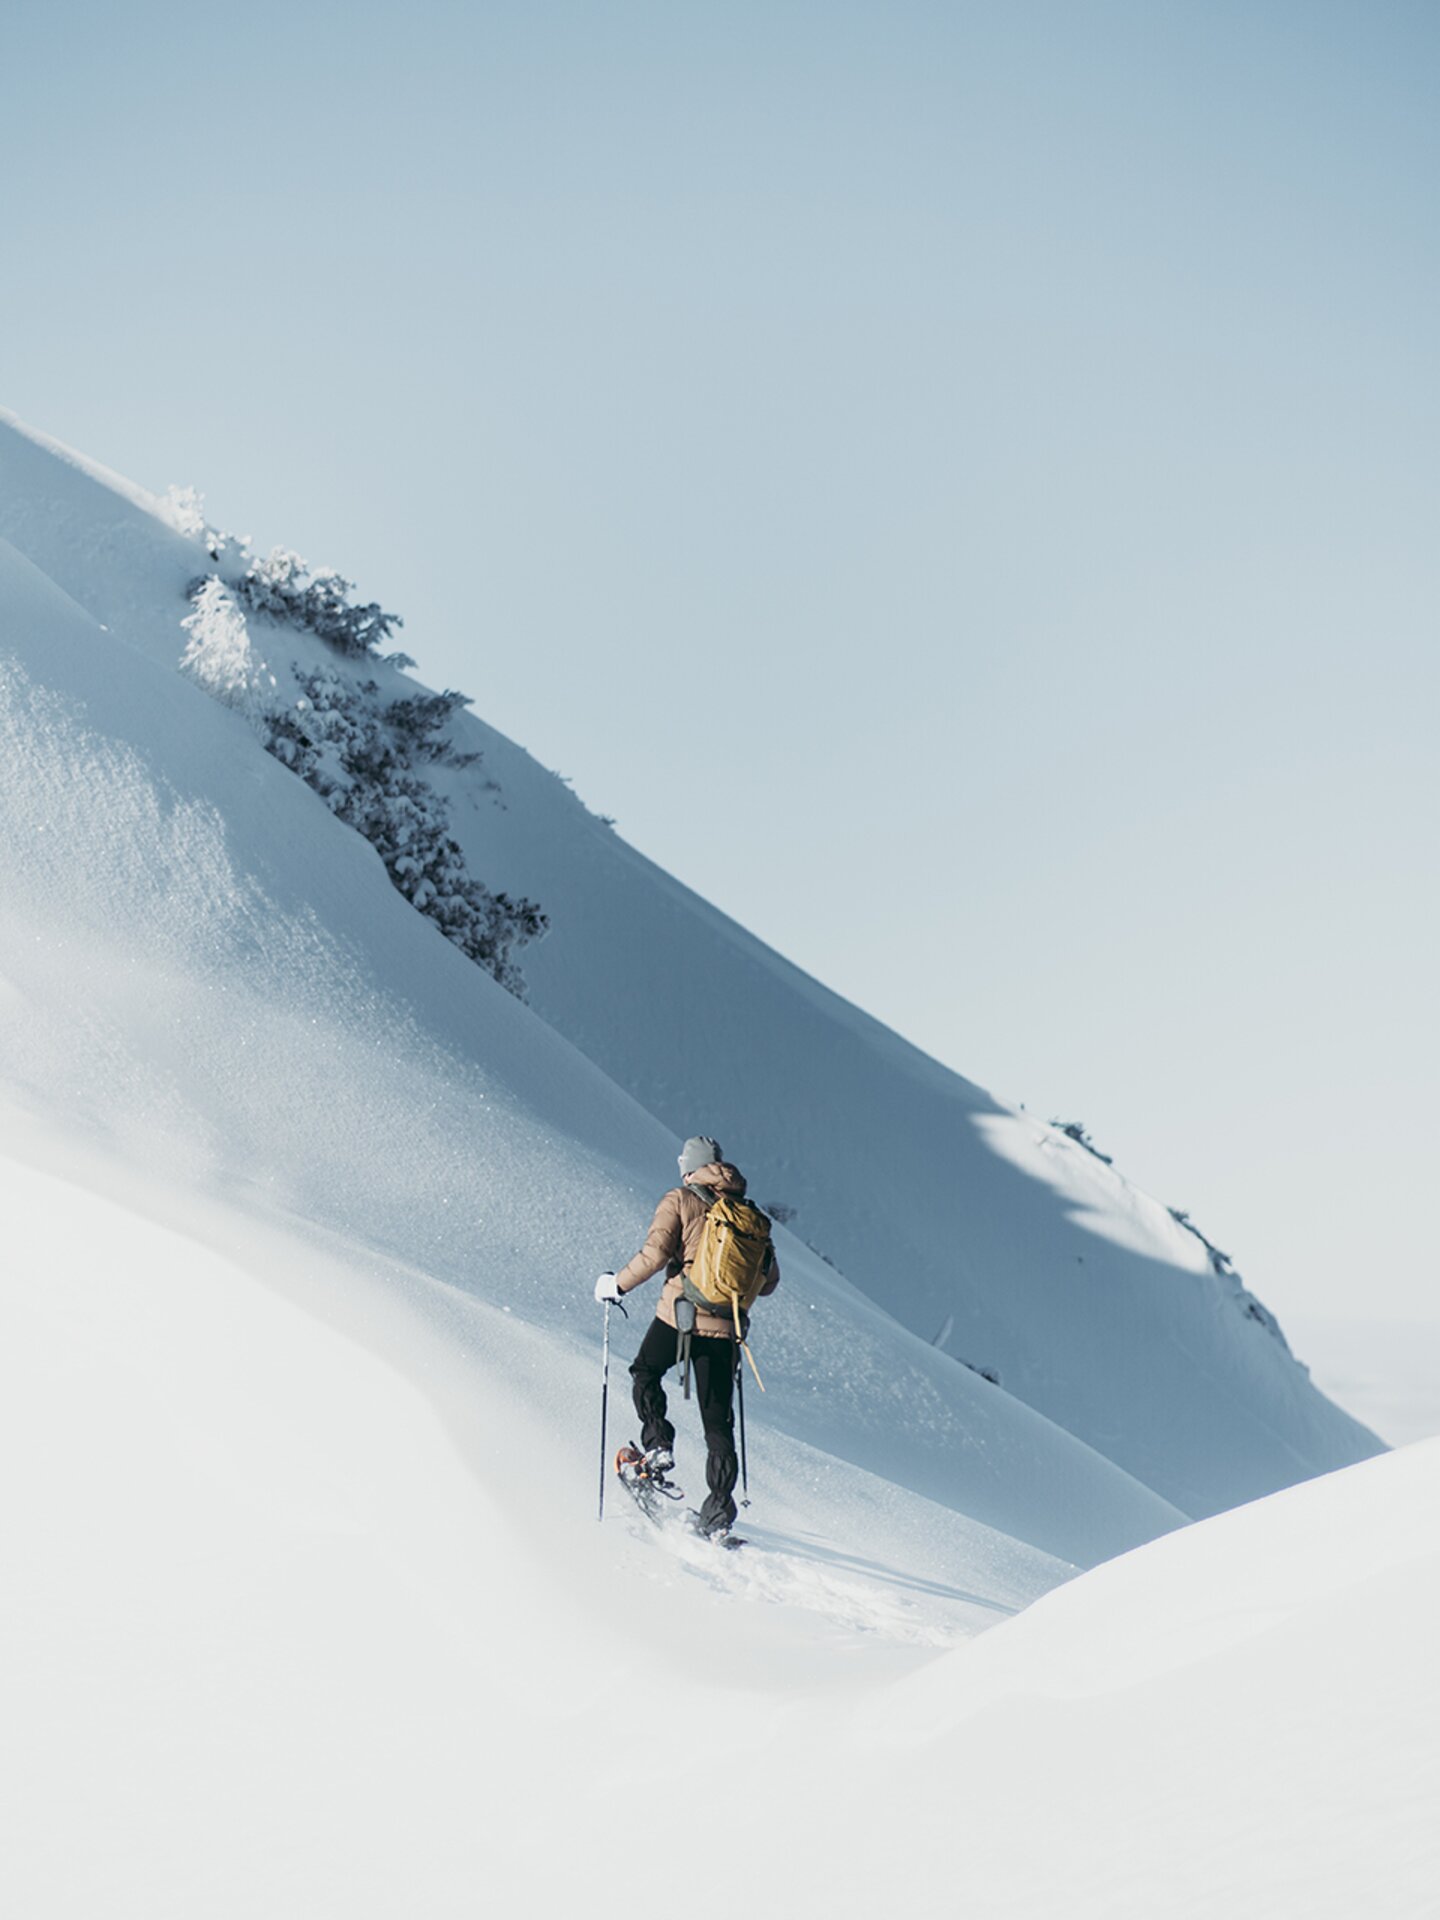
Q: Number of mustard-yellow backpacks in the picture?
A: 1